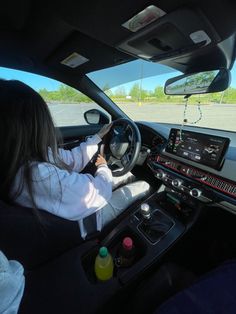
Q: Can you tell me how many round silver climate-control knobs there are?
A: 3